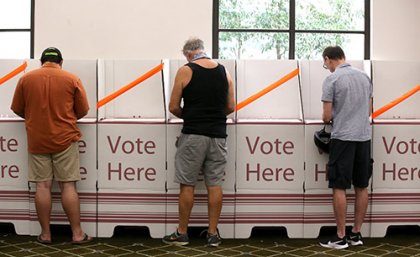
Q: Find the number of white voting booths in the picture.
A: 7